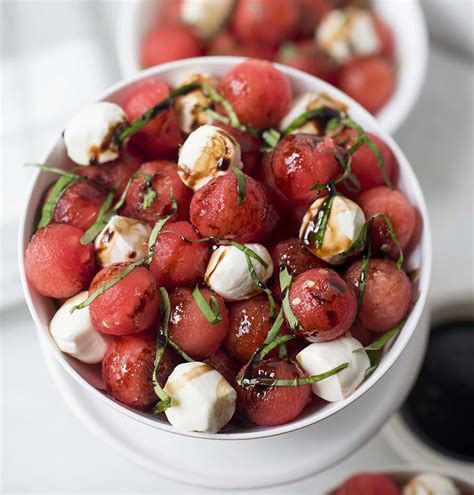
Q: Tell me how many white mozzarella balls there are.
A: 13